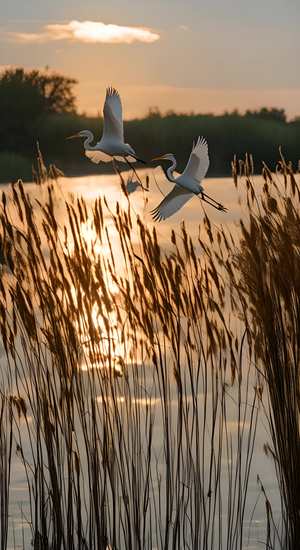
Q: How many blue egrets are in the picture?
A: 0